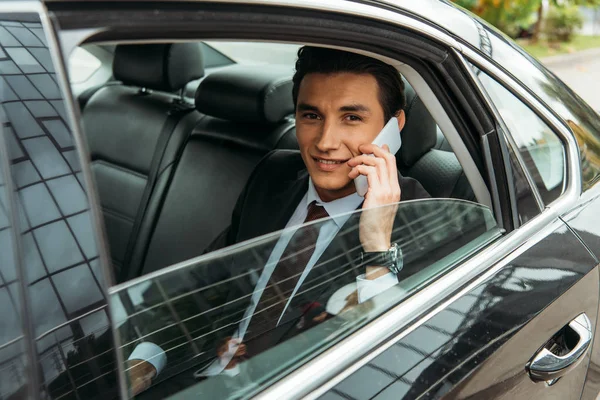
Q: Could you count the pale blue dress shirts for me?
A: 1